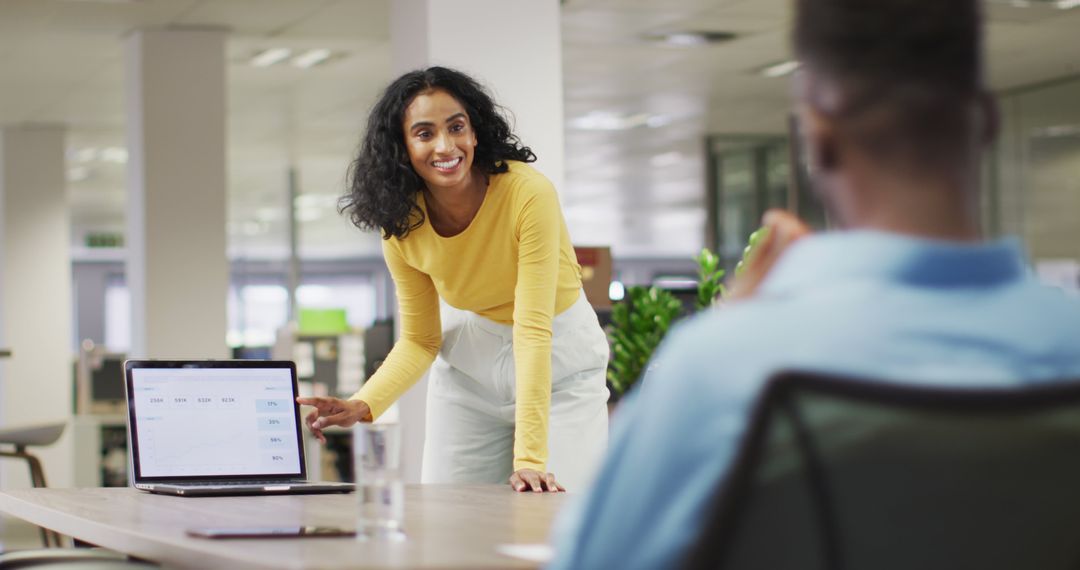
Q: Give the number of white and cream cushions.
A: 0